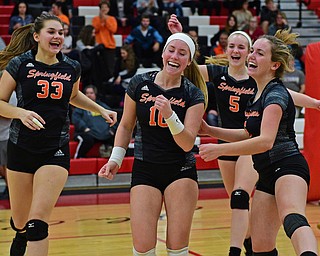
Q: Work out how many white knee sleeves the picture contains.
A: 2